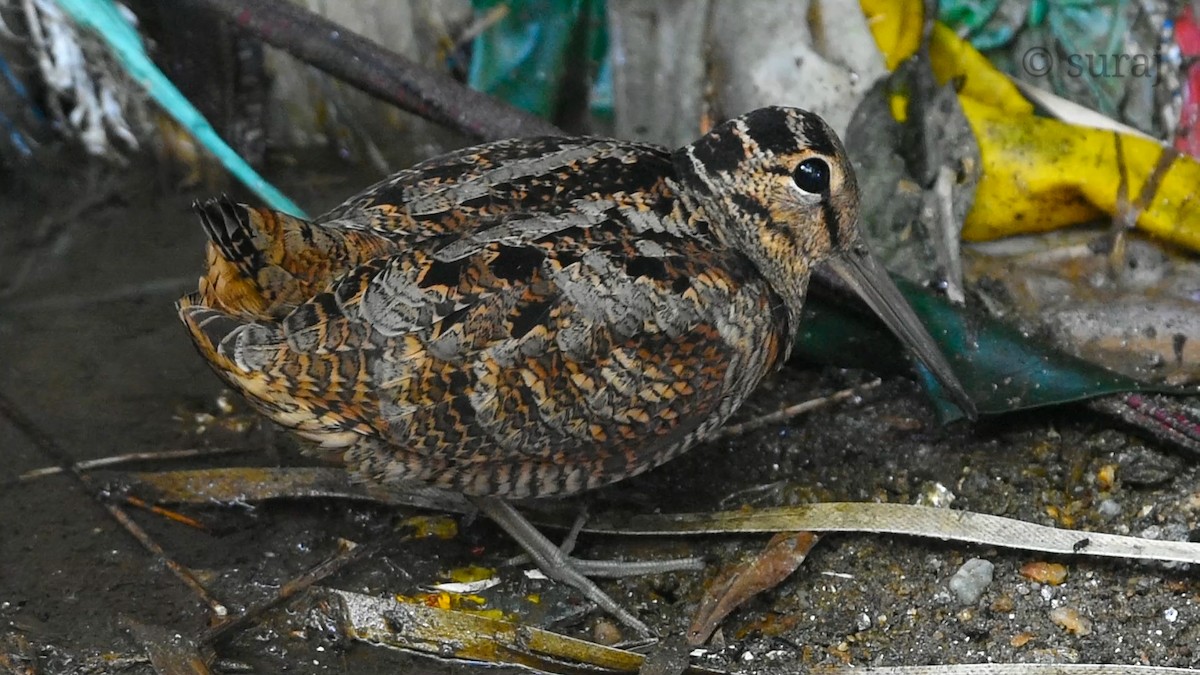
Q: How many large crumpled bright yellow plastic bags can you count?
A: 1